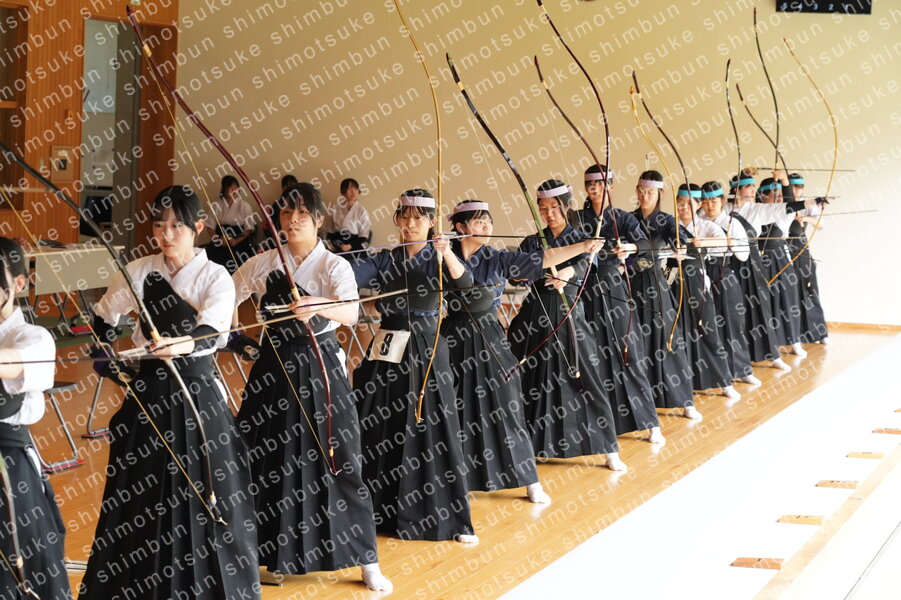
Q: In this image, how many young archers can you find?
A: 13